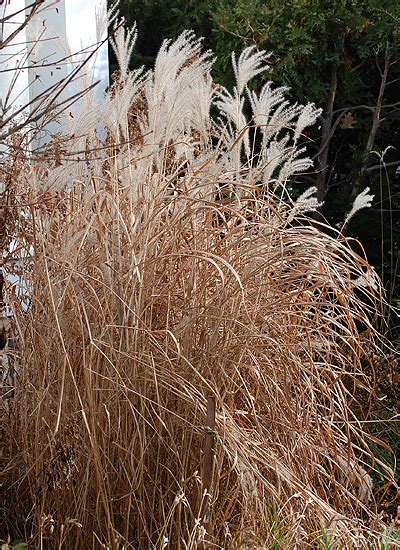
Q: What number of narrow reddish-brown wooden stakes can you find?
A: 1